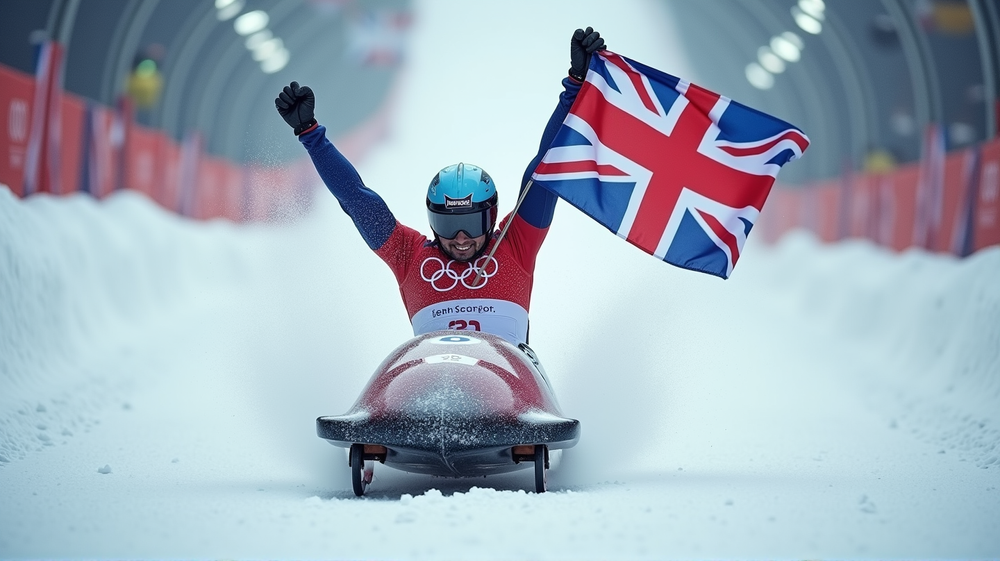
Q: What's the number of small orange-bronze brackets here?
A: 2